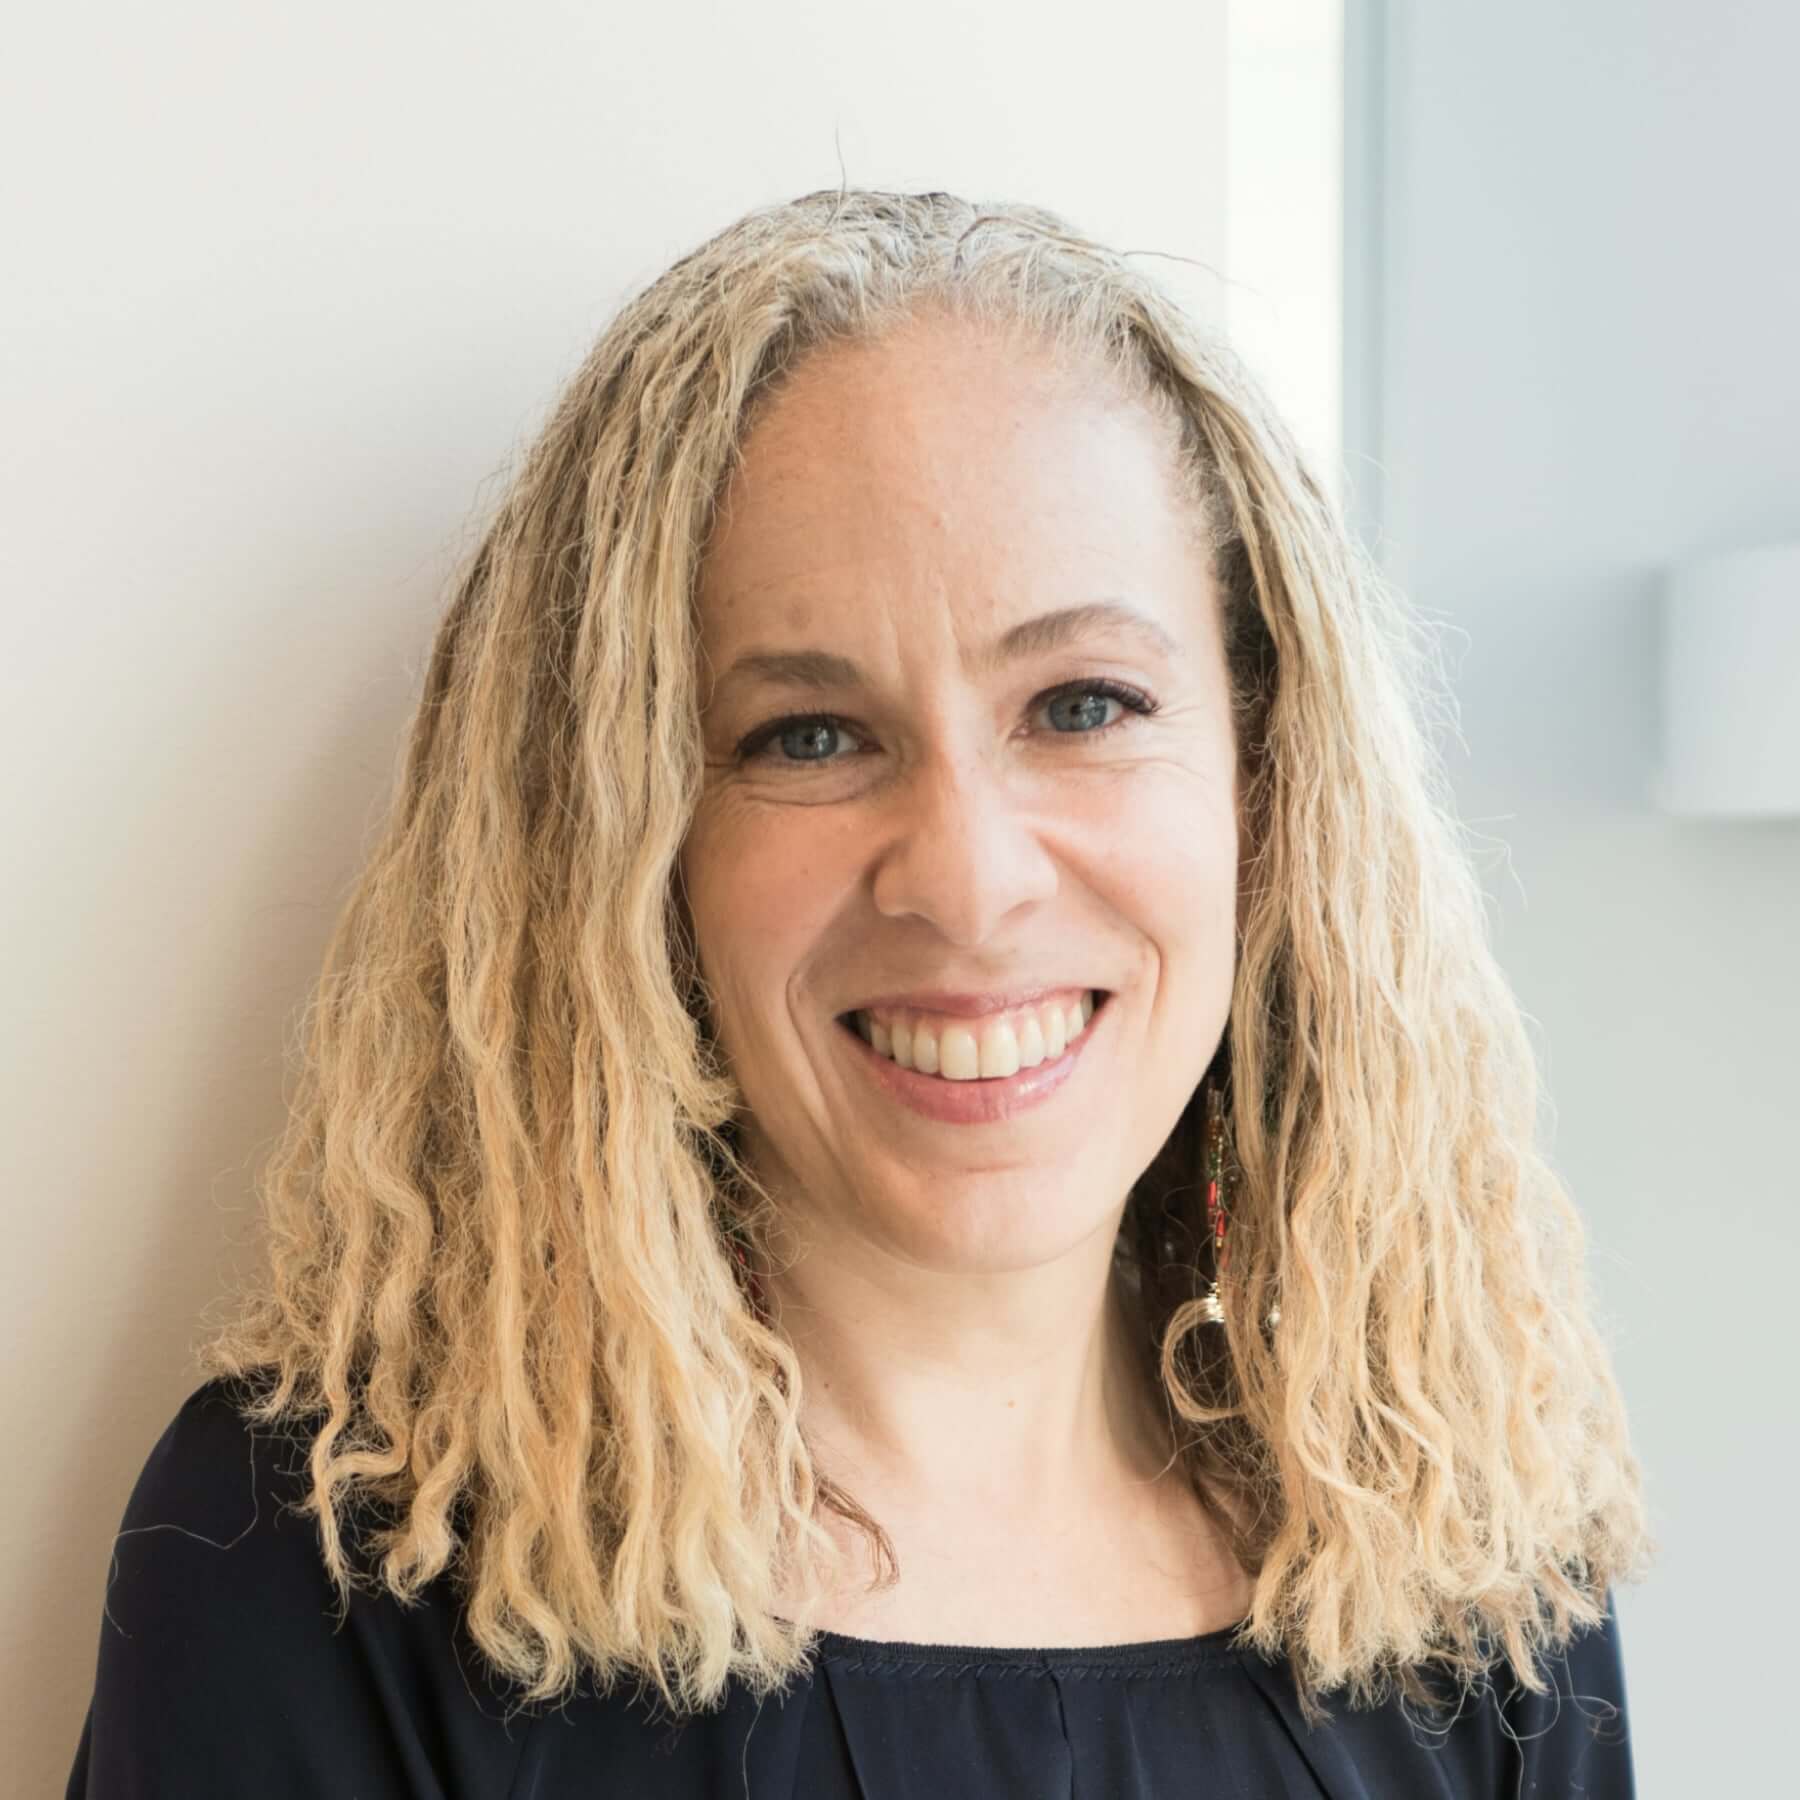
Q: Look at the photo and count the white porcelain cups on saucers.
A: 0